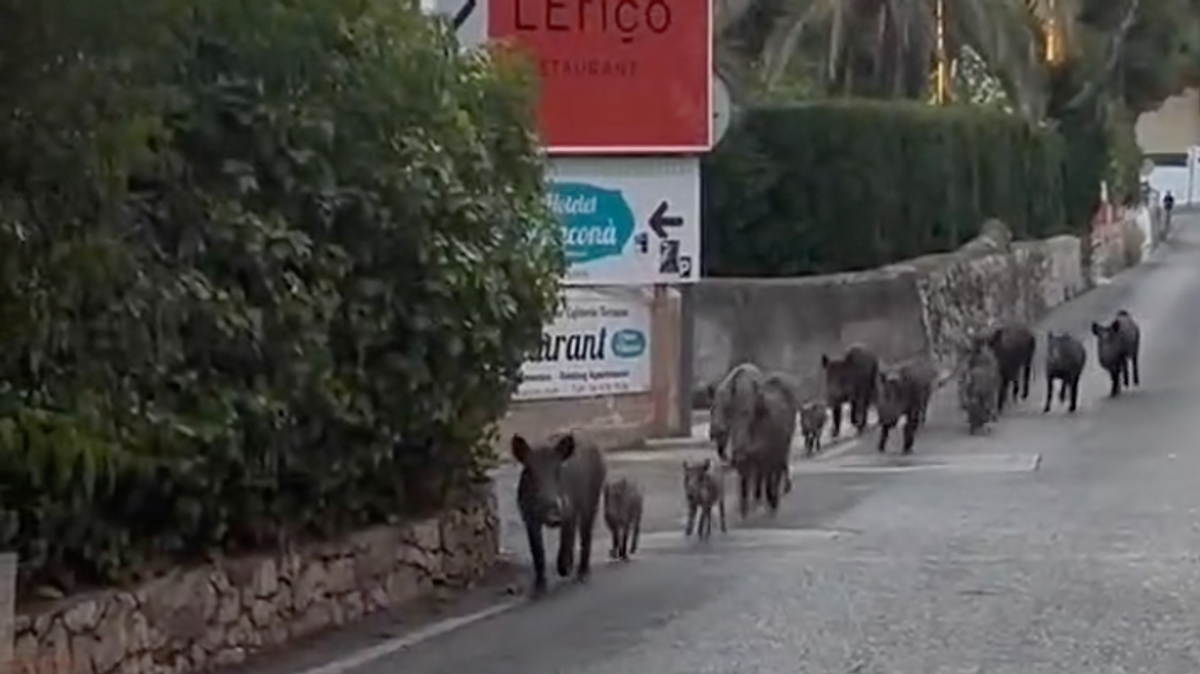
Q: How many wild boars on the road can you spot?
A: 12